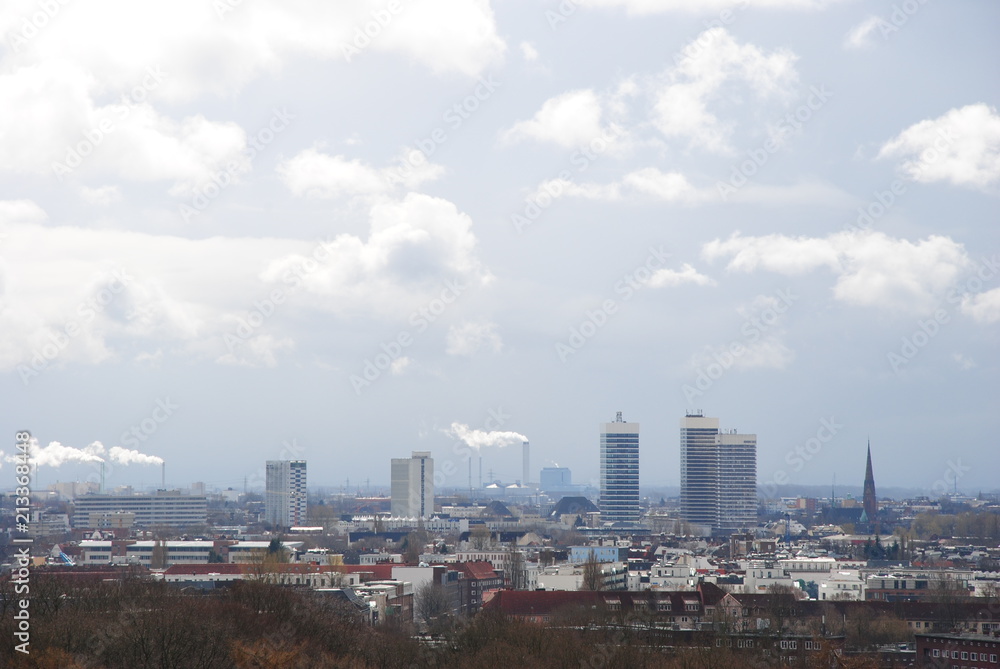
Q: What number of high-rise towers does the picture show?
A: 5